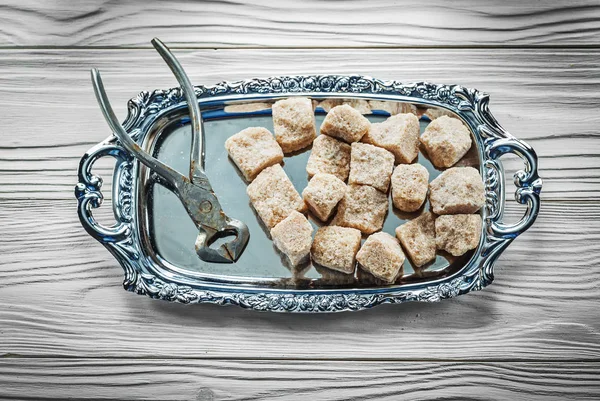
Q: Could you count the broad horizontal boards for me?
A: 4